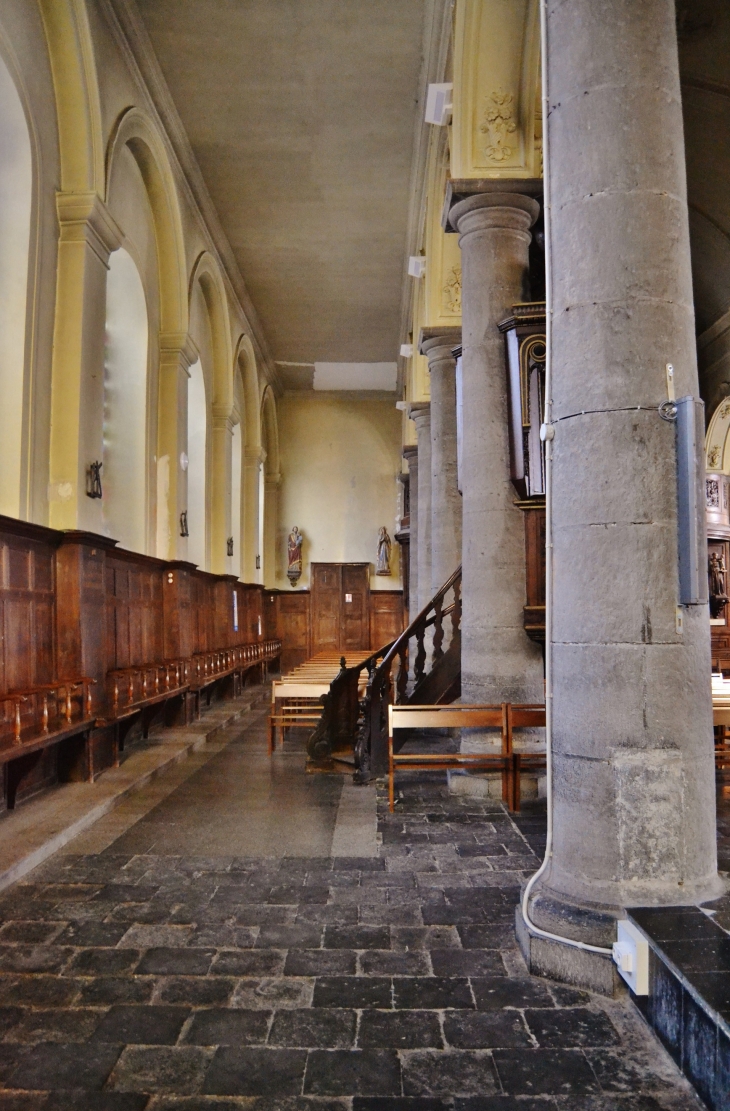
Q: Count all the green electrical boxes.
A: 0